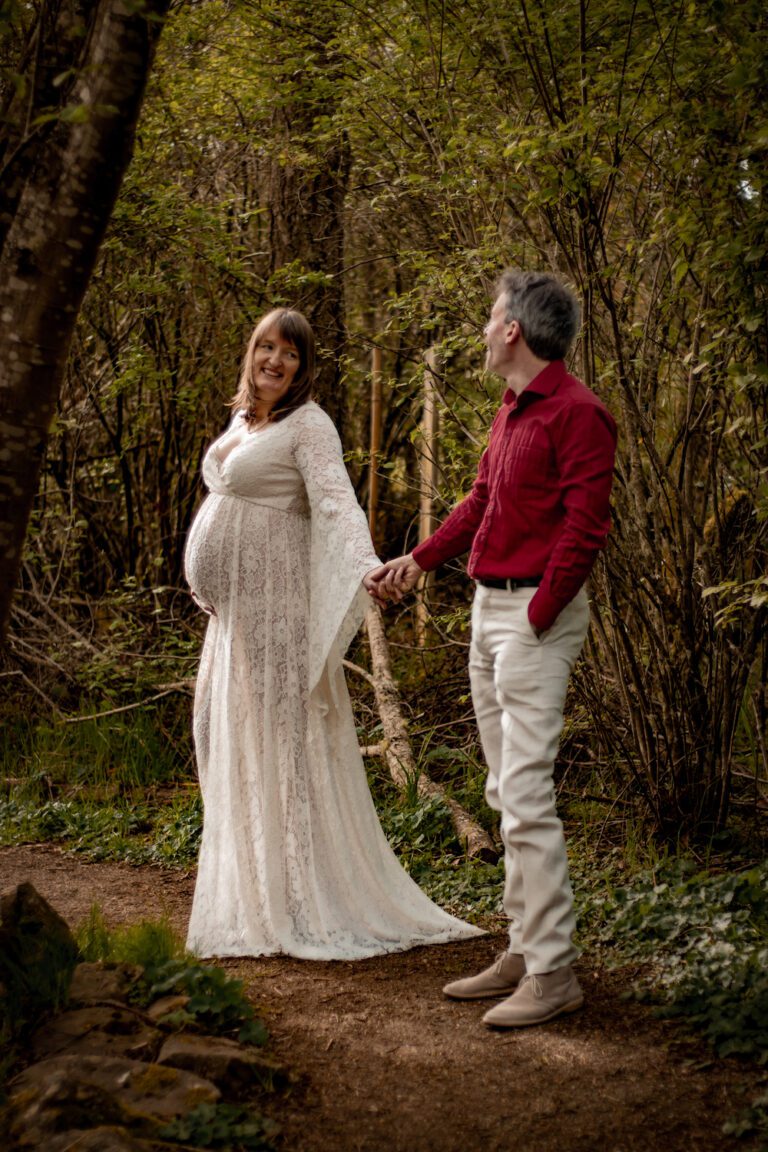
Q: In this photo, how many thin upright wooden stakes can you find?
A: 2